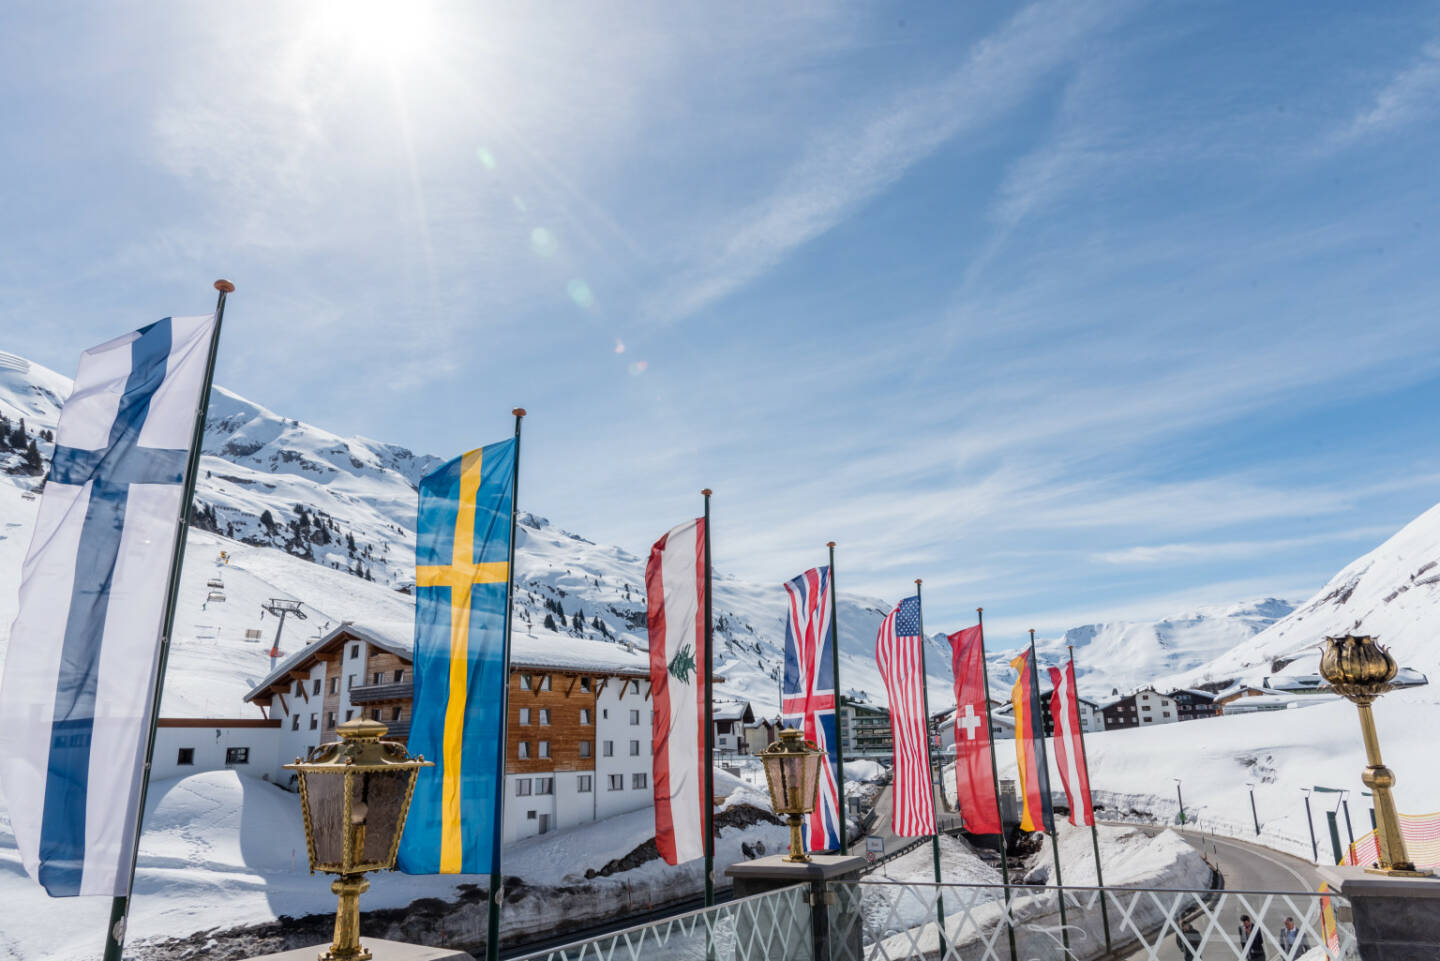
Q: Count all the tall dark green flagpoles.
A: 8